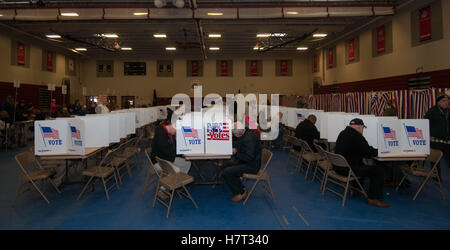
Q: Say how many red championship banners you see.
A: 11